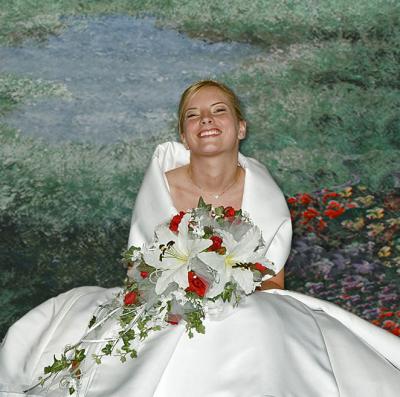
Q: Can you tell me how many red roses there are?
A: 8